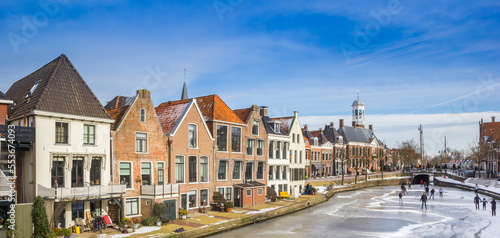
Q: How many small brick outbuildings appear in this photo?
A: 1